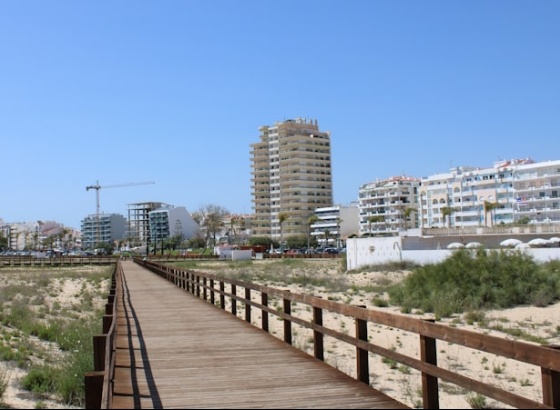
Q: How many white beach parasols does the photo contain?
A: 6